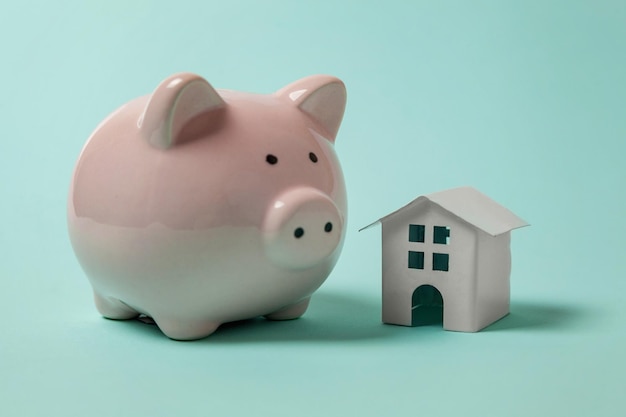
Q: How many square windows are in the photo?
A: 4